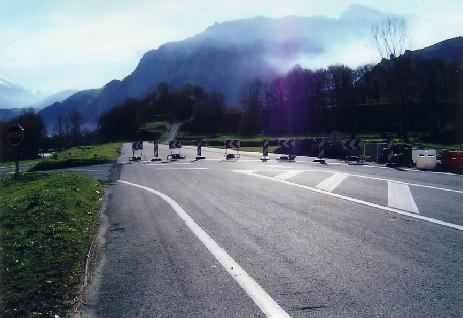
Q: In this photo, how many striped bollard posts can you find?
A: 5